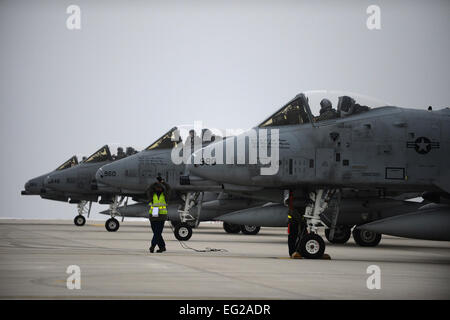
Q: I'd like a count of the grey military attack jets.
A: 4